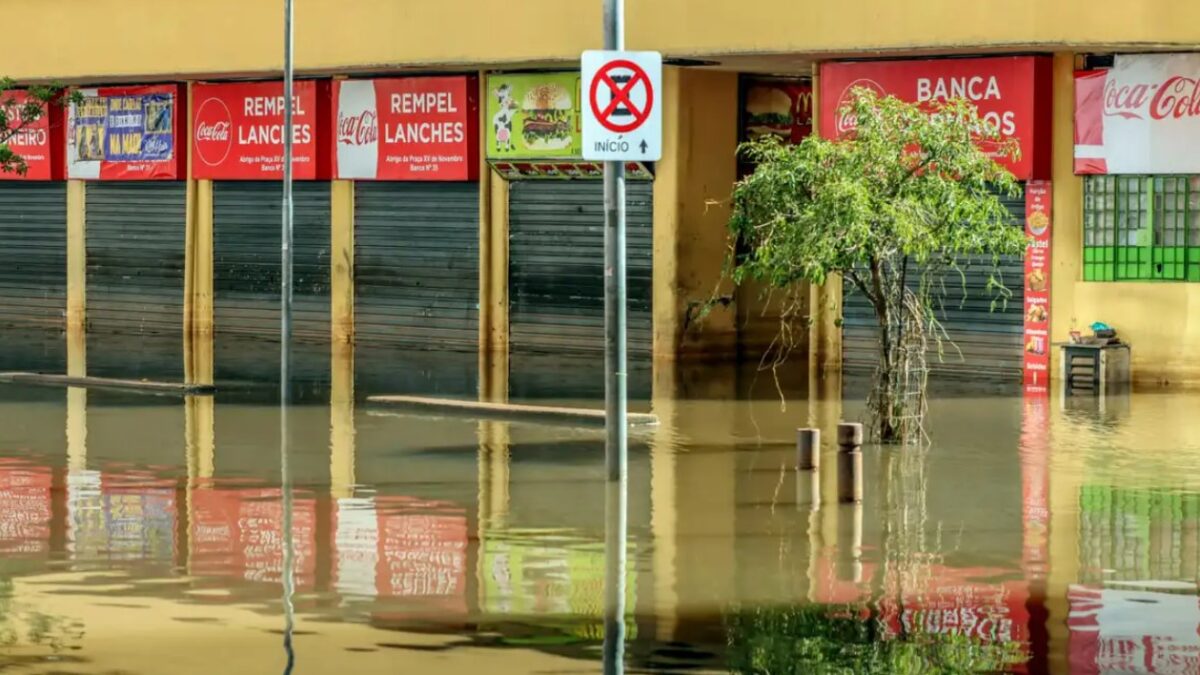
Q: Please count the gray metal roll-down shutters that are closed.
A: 6